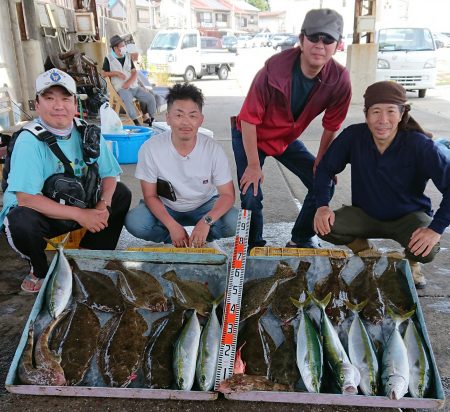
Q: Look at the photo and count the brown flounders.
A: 13